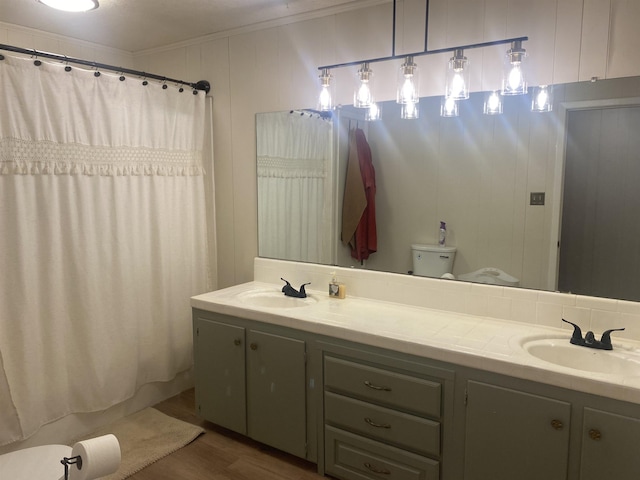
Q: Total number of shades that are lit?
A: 5